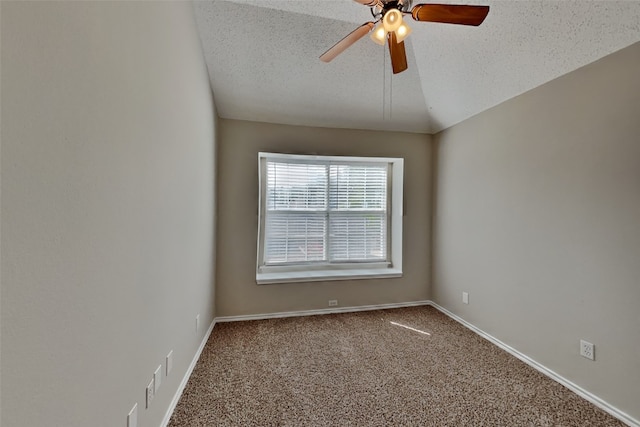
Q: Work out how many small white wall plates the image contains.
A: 8